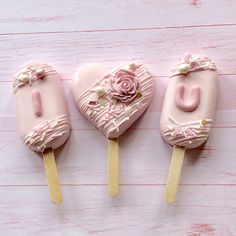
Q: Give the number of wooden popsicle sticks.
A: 3